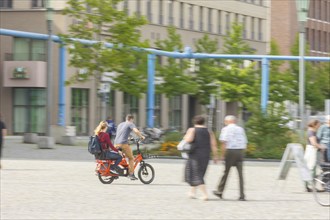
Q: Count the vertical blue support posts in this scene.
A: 3